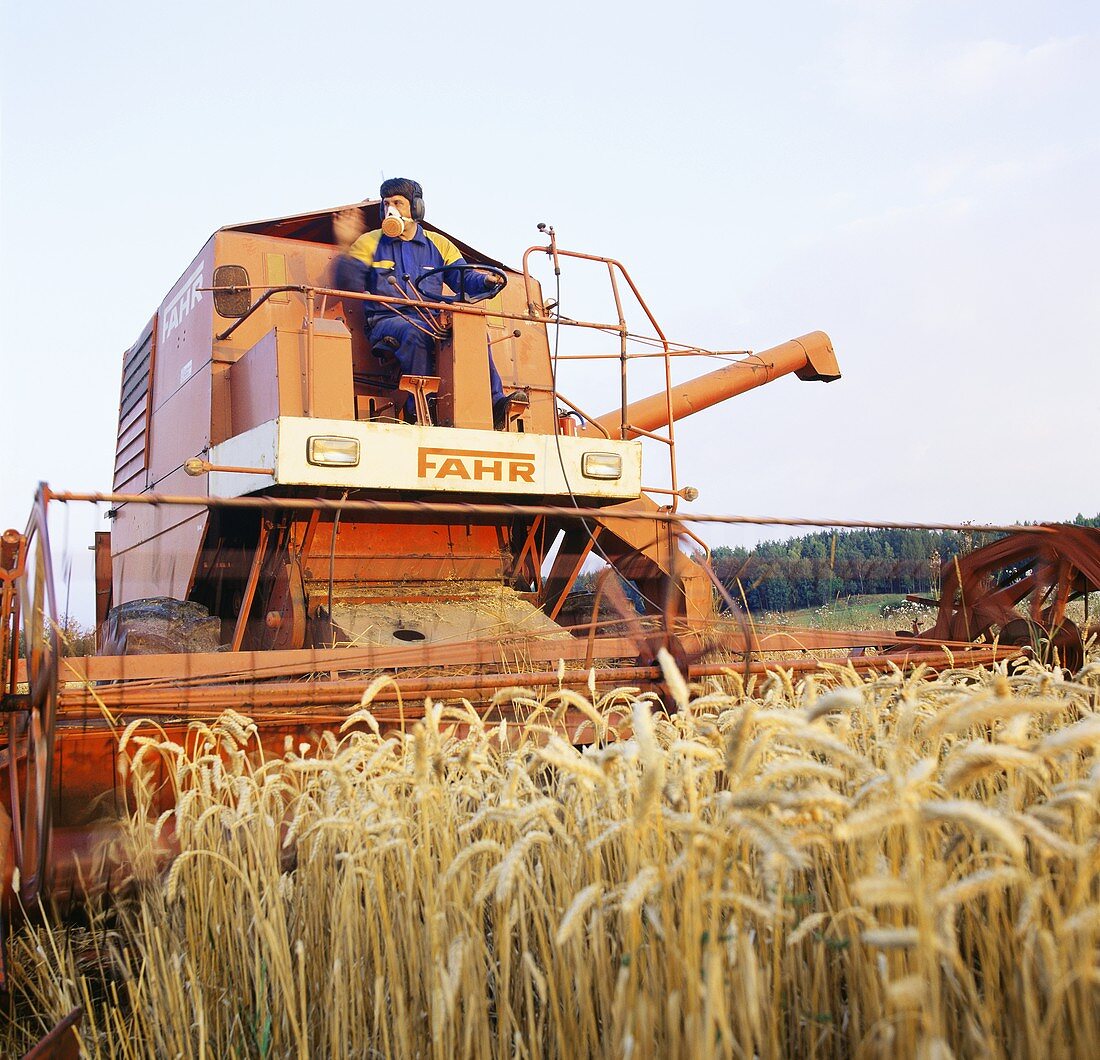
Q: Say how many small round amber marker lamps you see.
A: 2